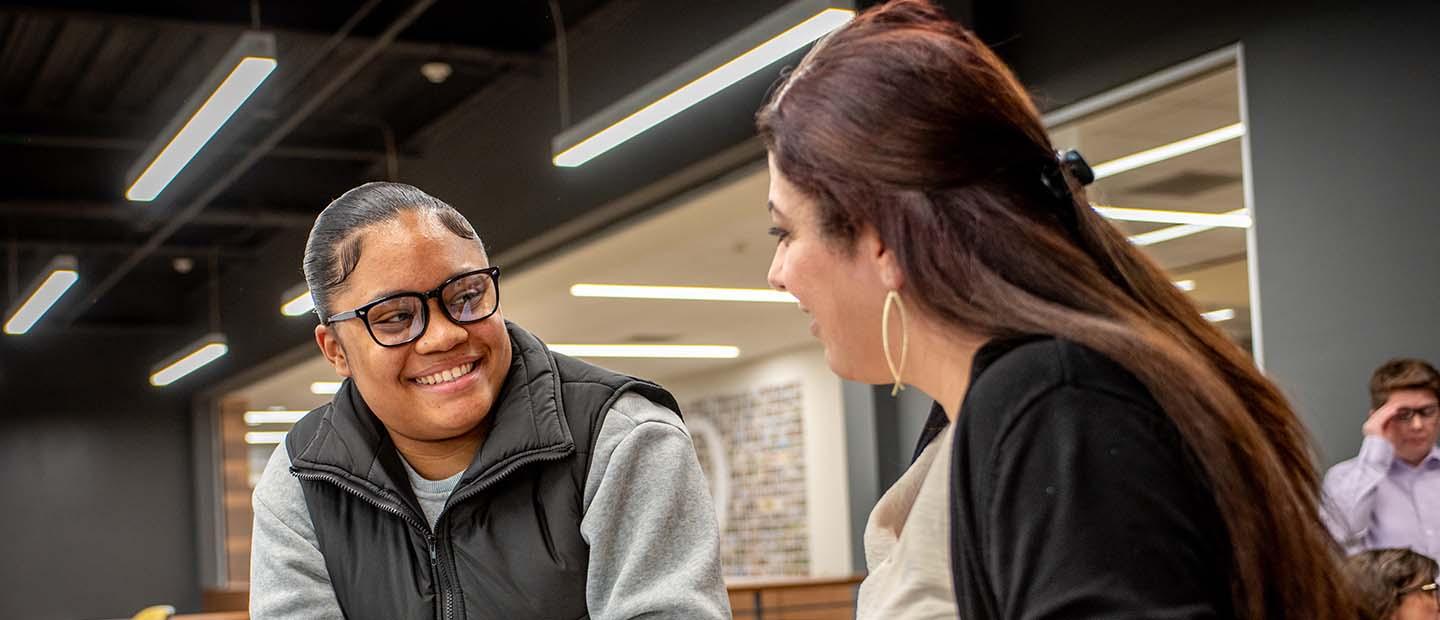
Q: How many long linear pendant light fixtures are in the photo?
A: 5